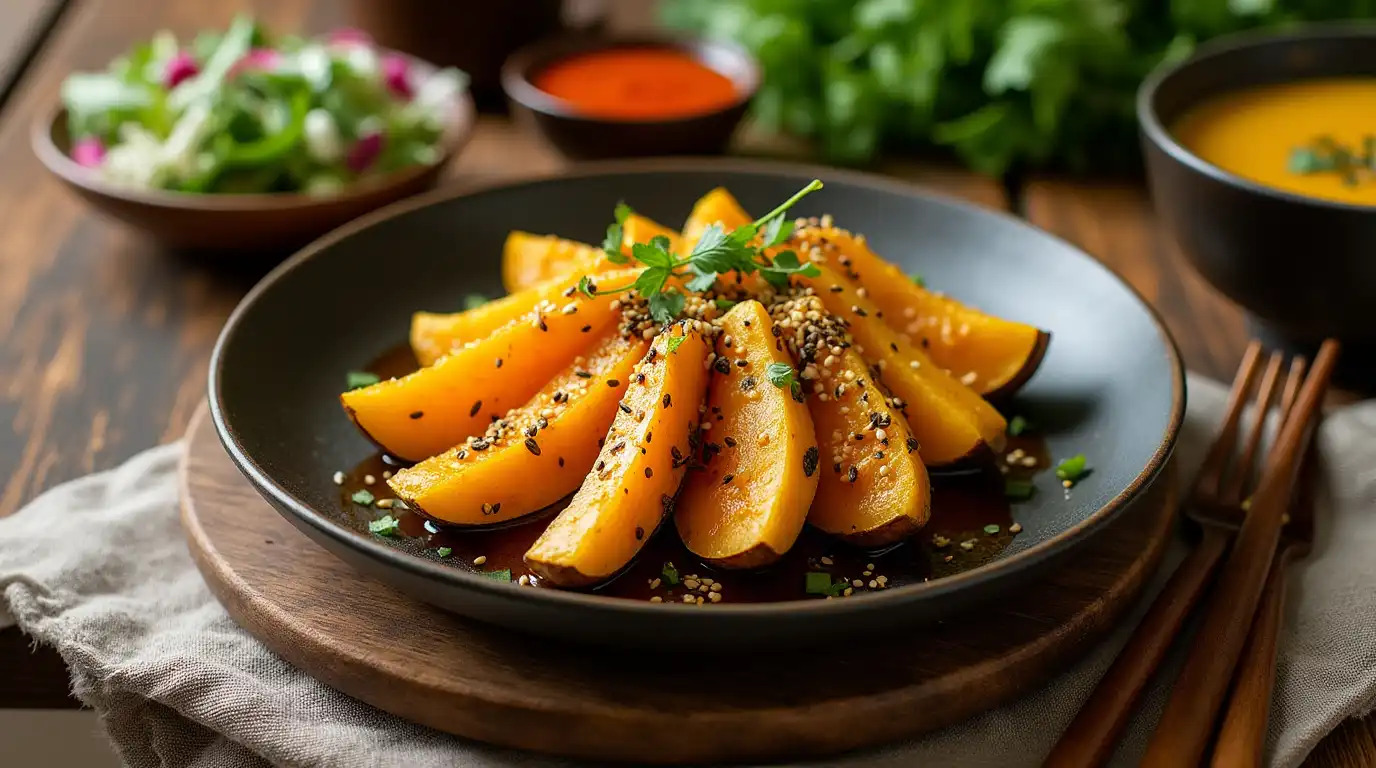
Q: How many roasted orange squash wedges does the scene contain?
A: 11